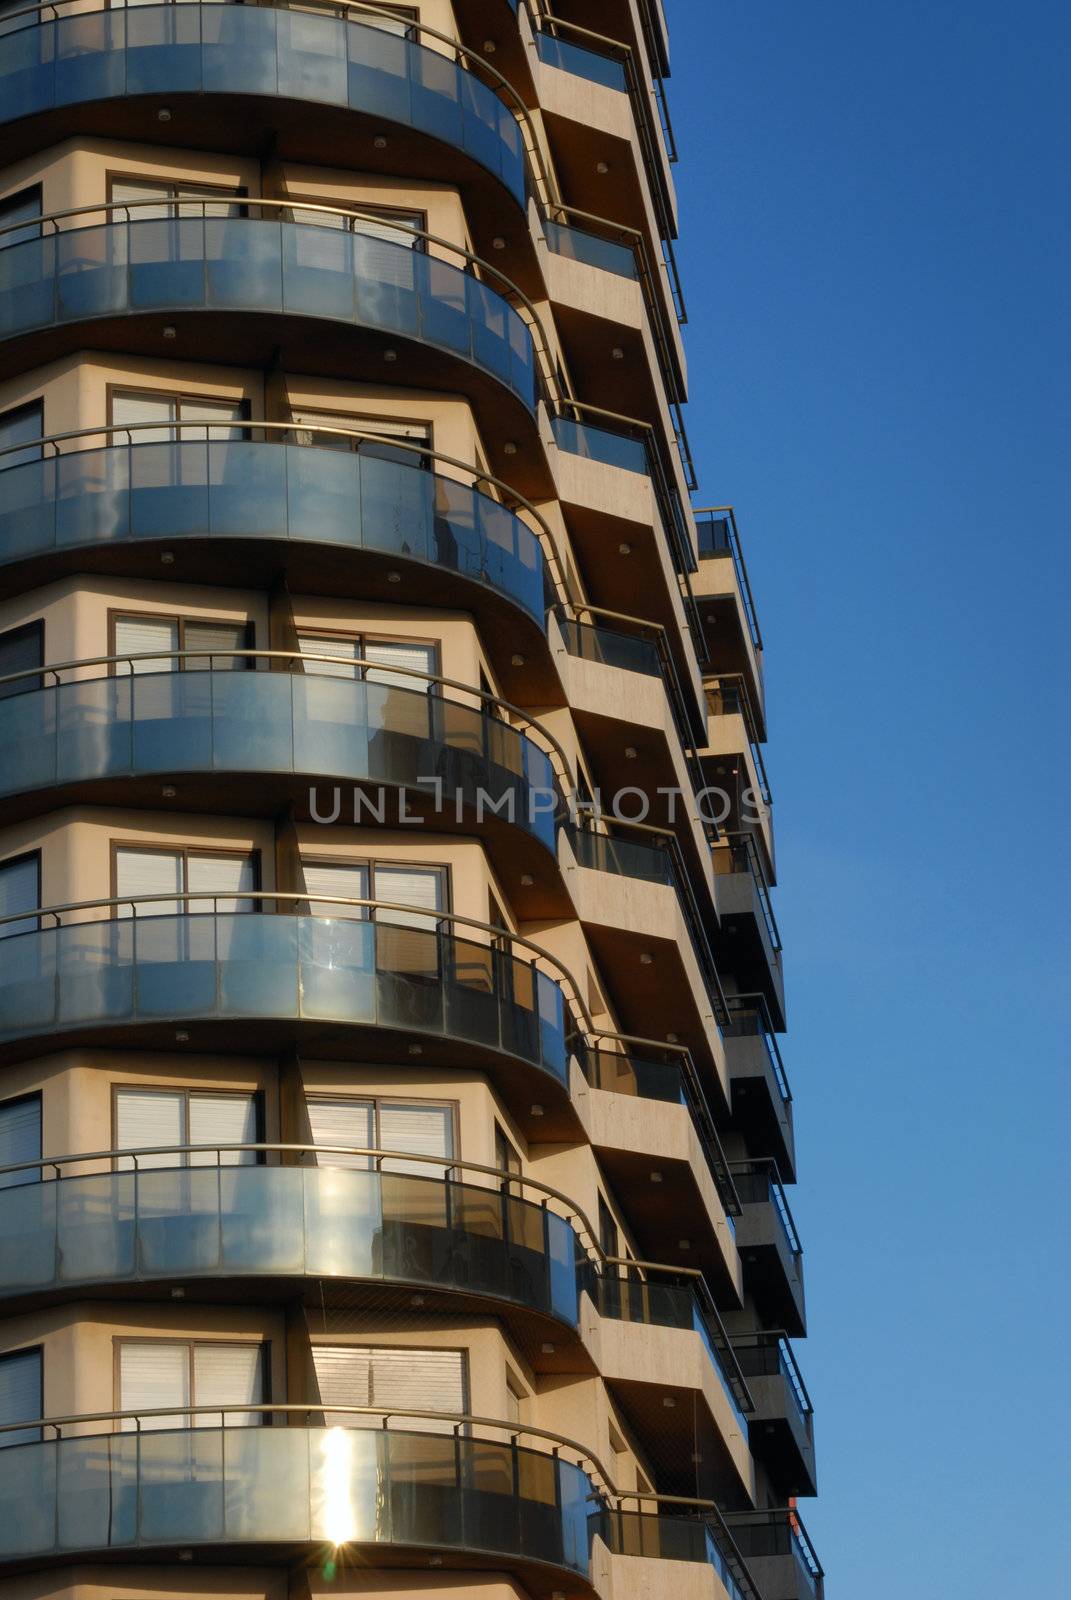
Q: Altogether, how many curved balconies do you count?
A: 7